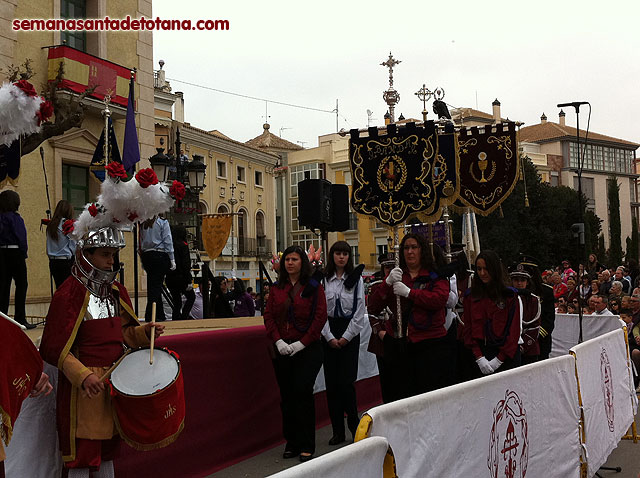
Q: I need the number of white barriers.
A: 4